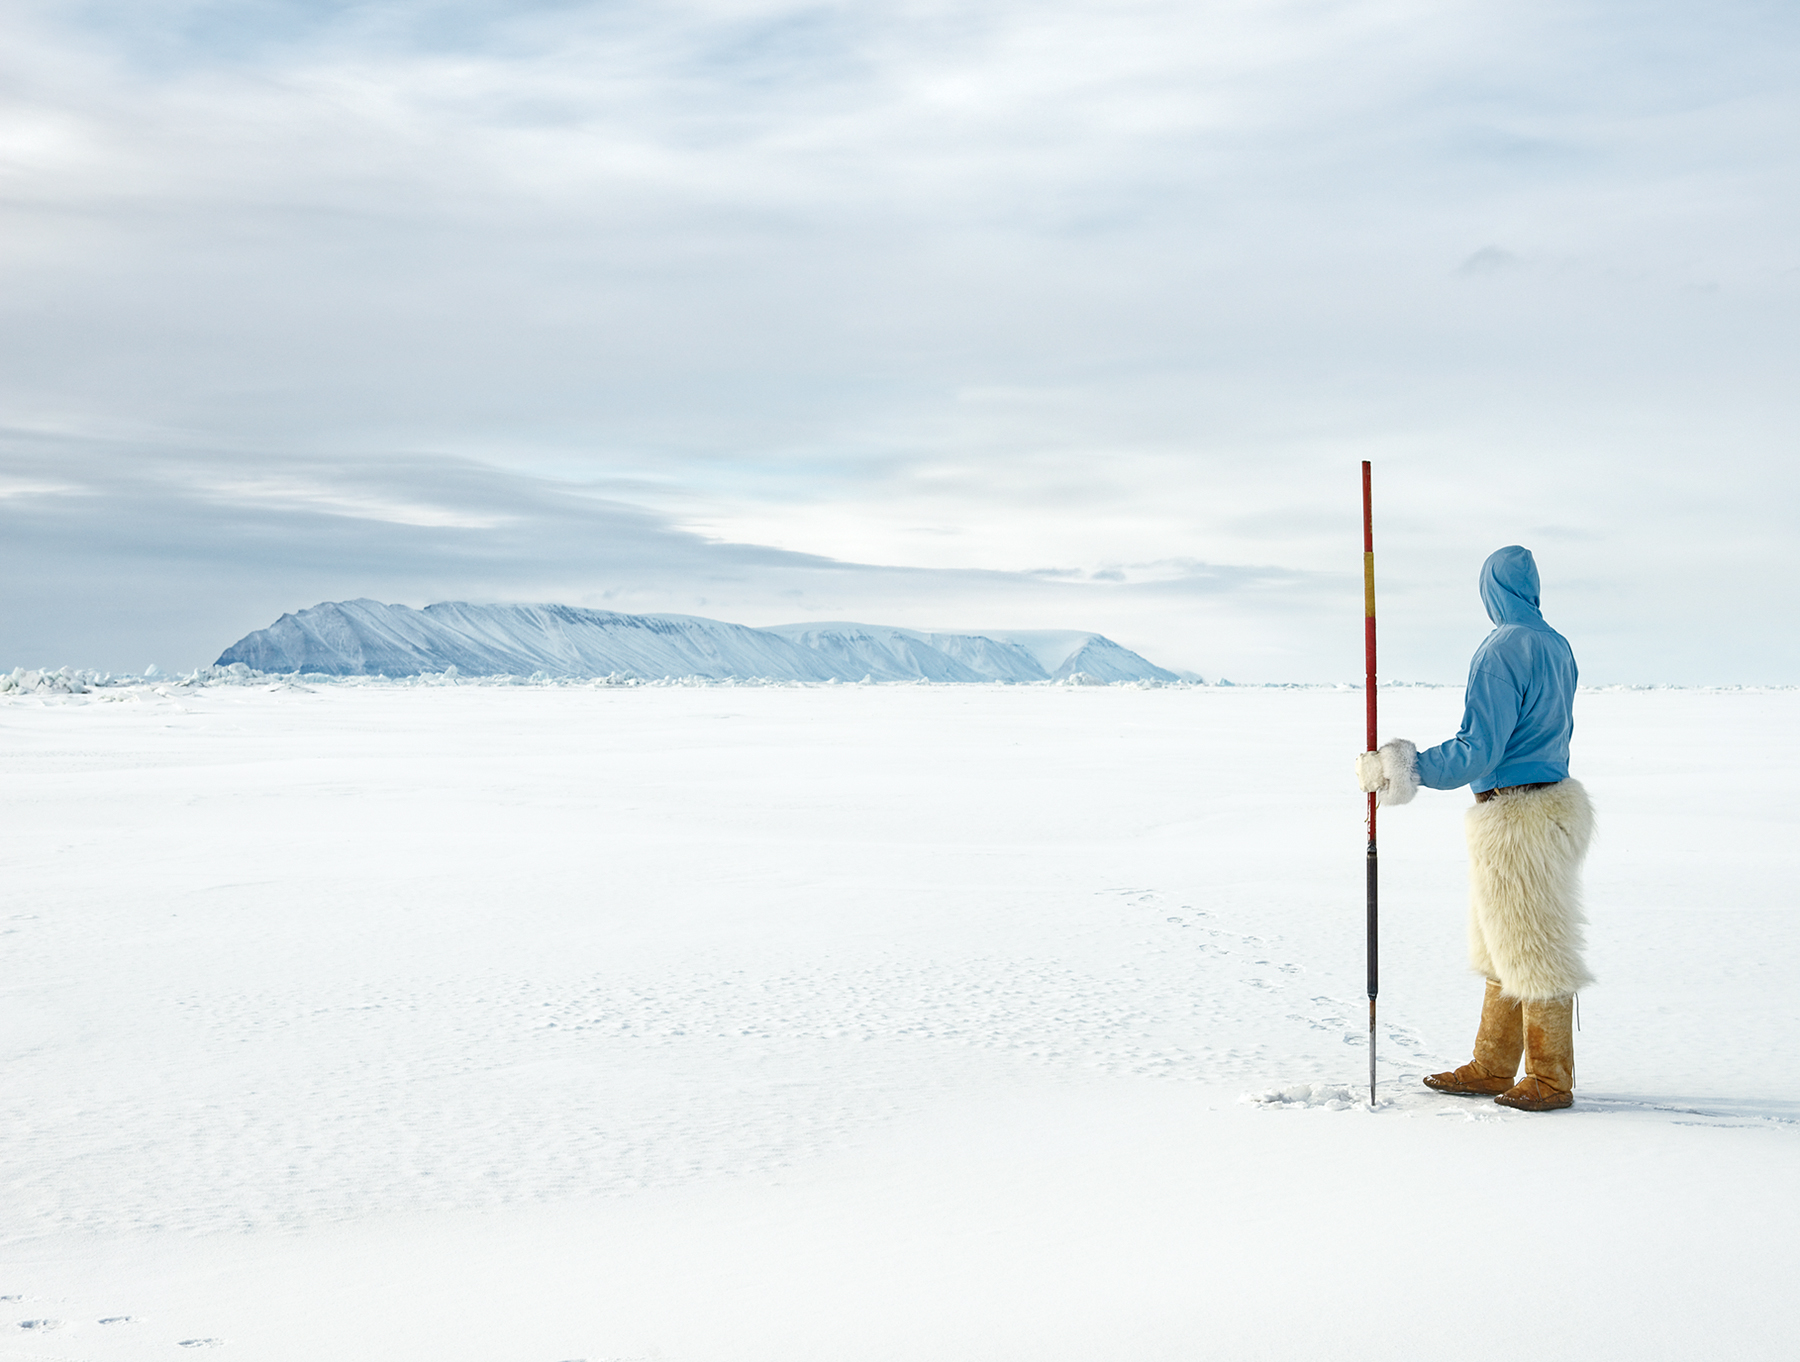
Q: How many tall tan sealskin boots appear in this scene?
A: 2